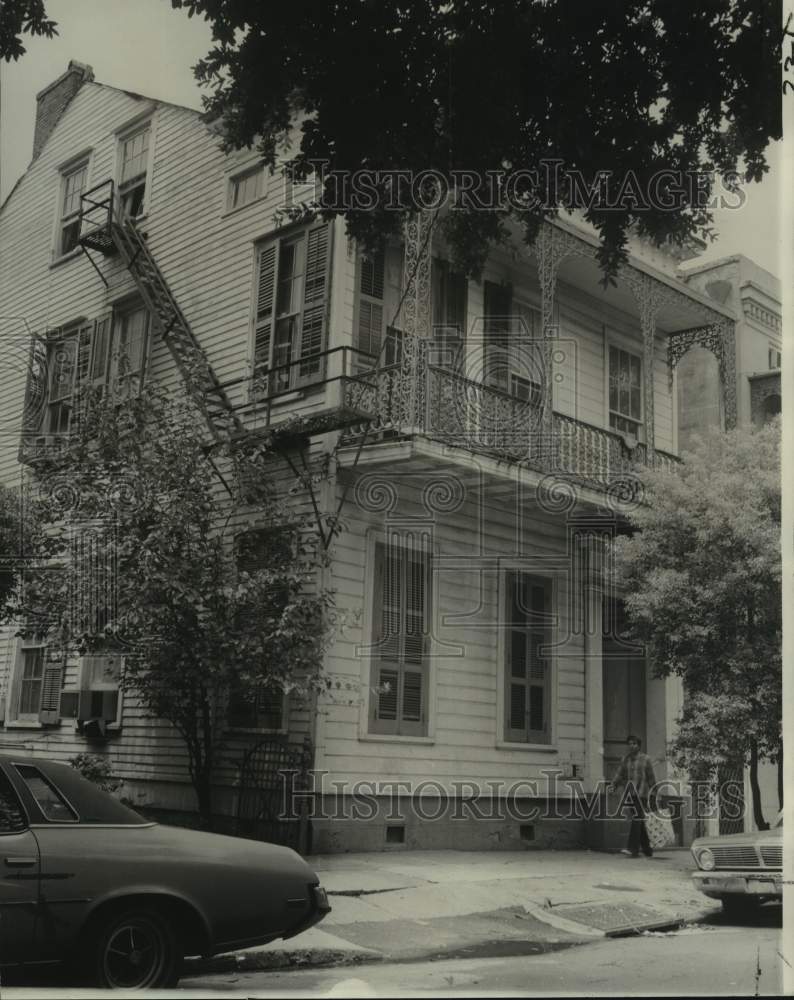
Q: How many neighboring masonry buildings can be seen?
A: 1